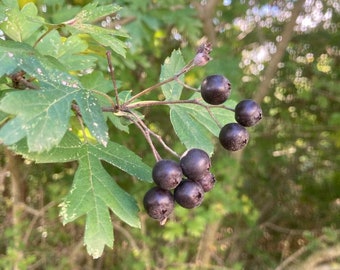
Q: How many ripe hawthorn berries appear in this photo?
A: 8